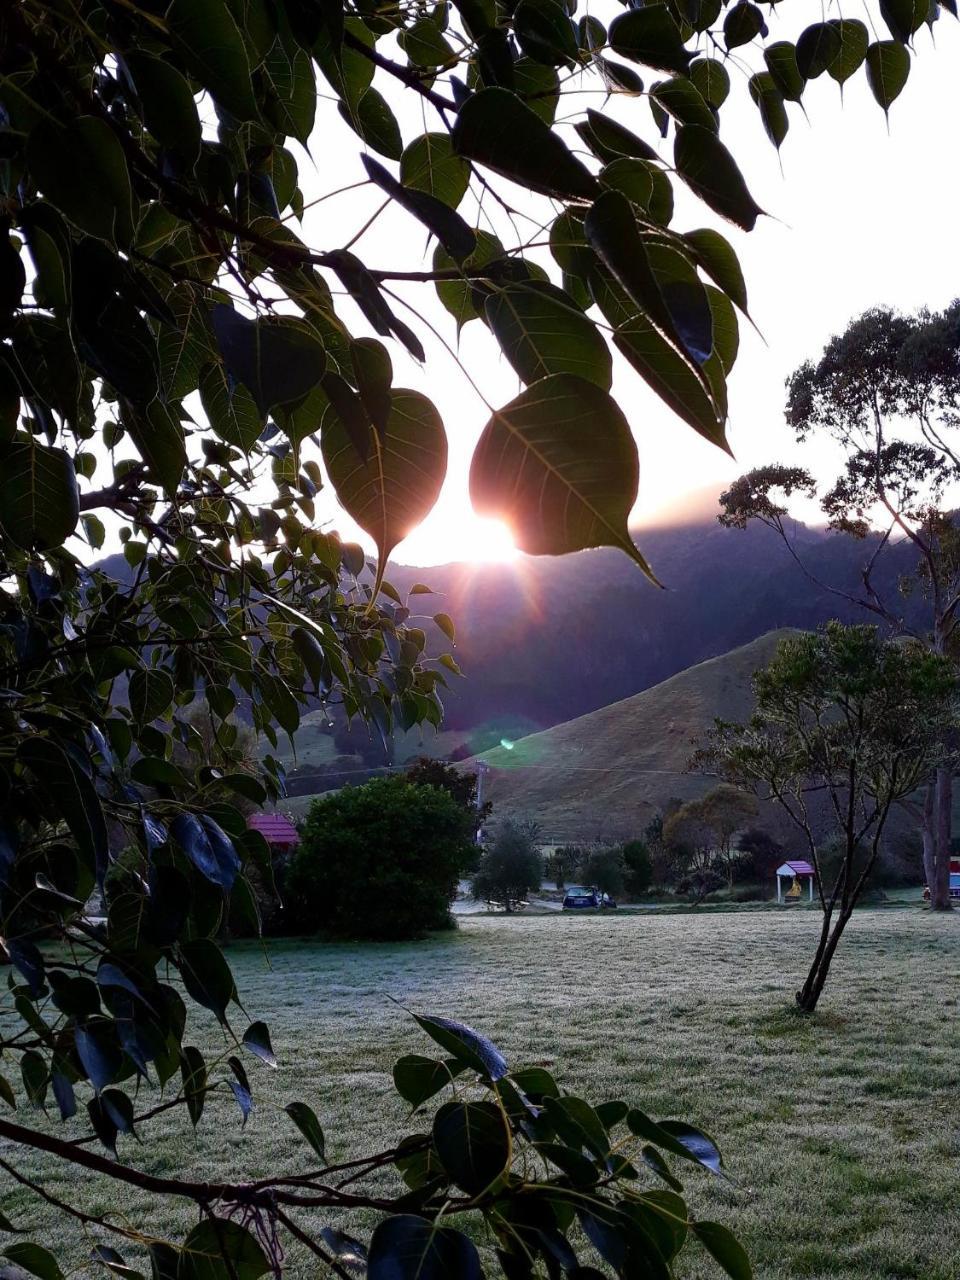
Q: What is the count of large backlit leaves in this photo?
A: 2